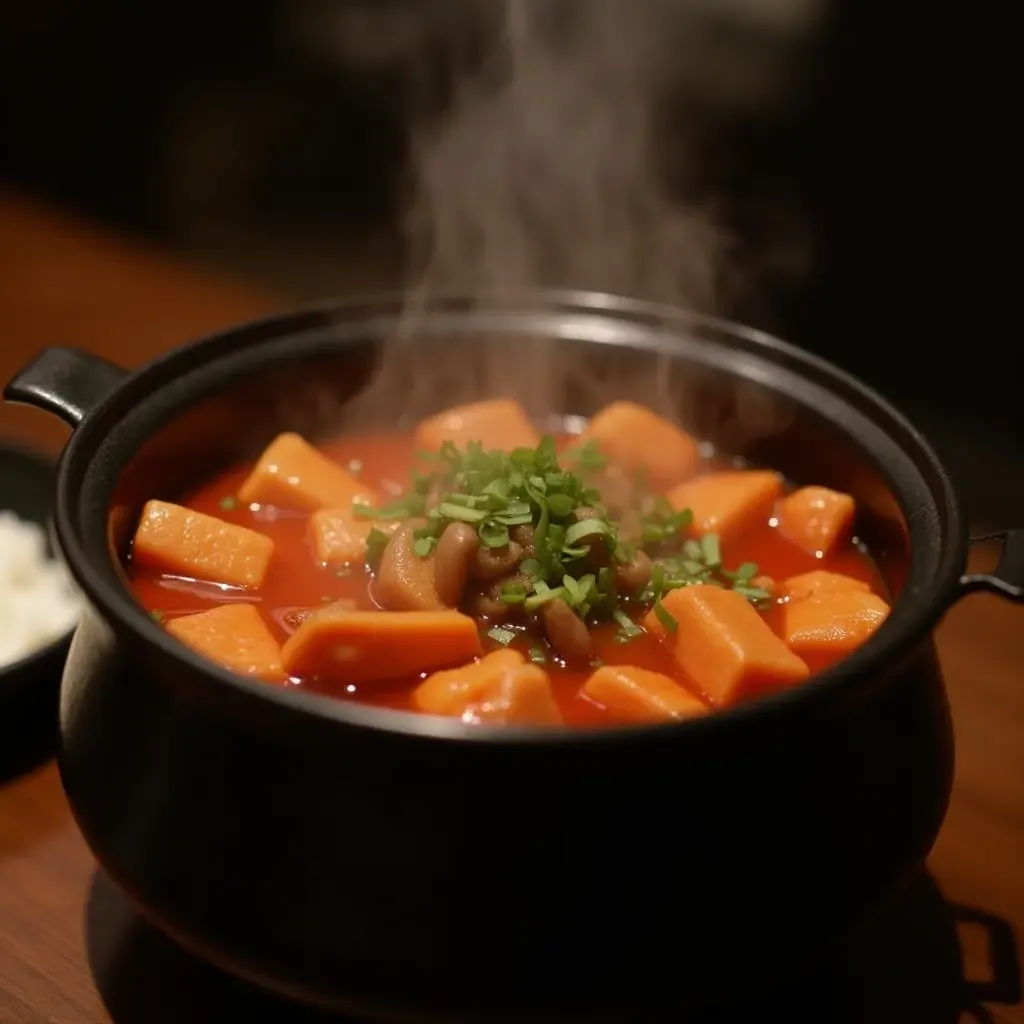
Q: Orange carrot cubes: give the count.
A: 13